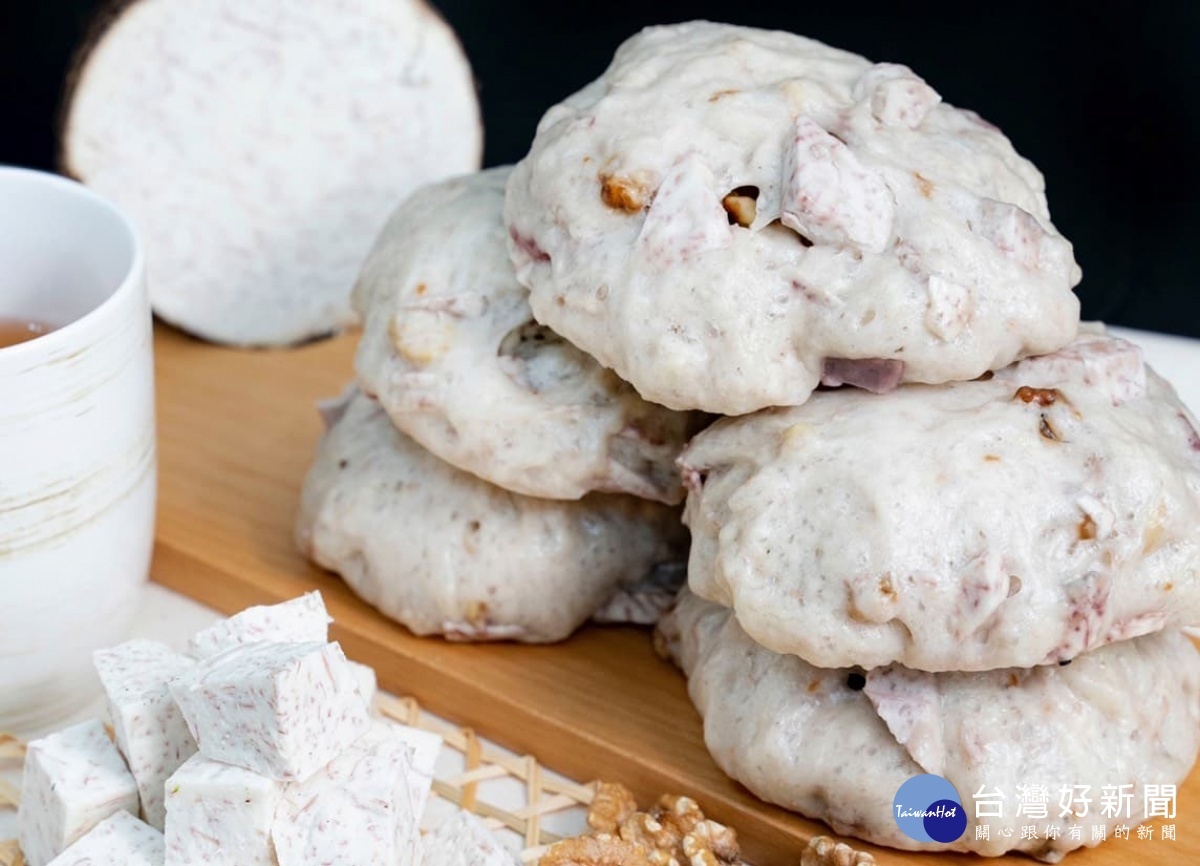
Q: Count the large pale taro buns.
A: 5